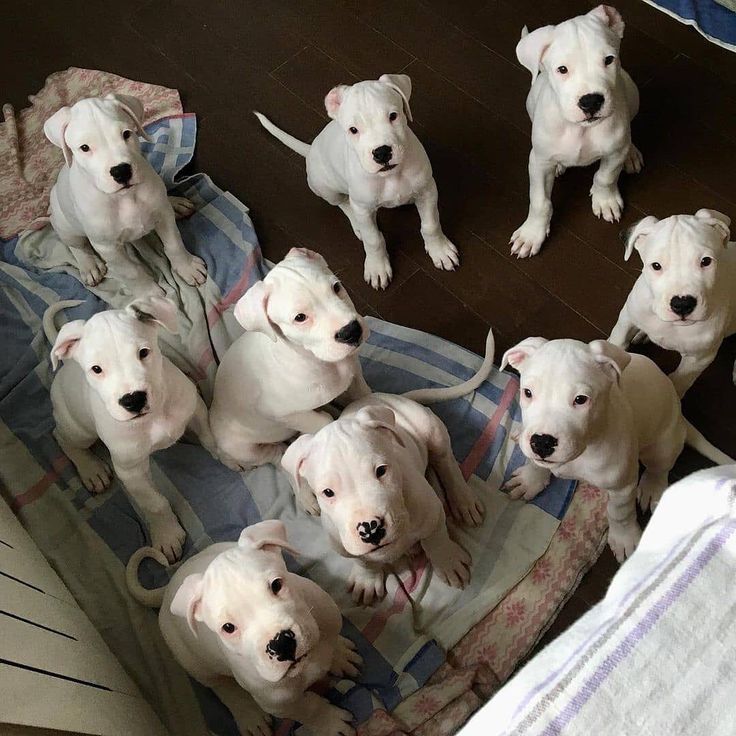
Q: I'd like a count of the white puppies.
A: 9